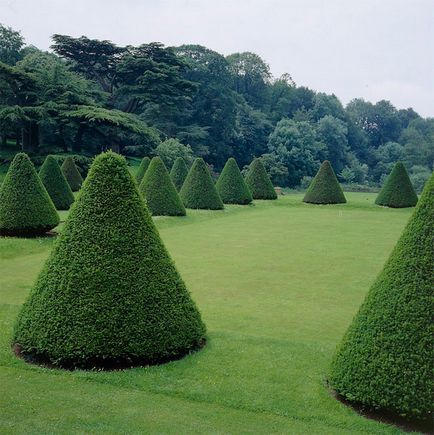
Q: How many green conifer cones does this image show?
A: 13